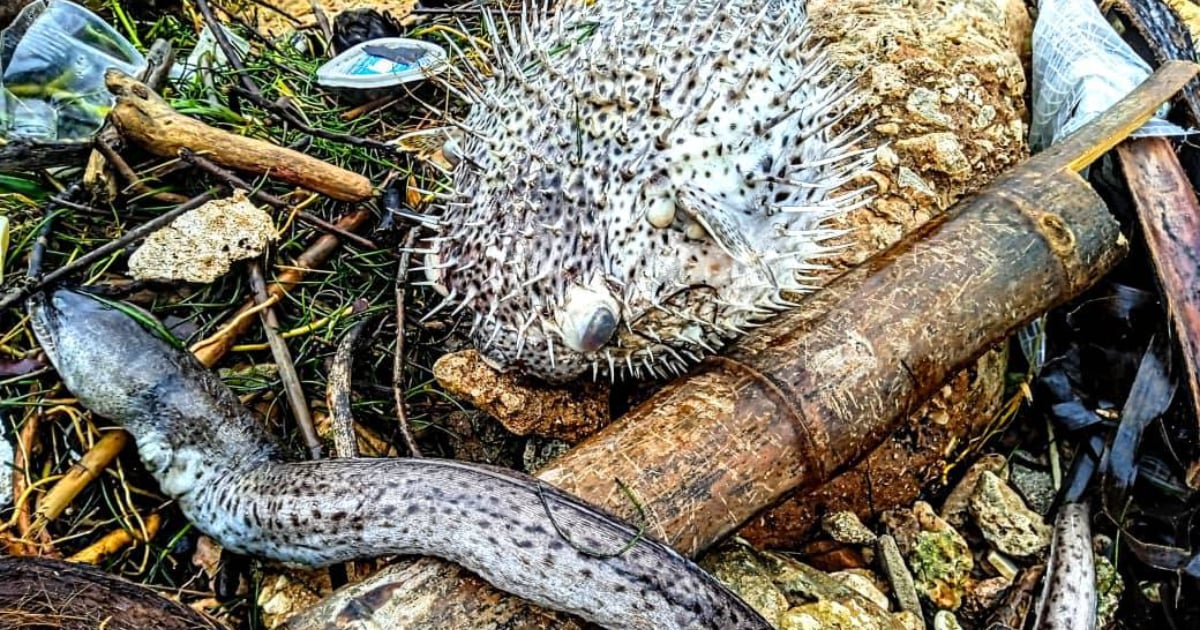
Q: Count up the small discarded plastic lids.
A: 1